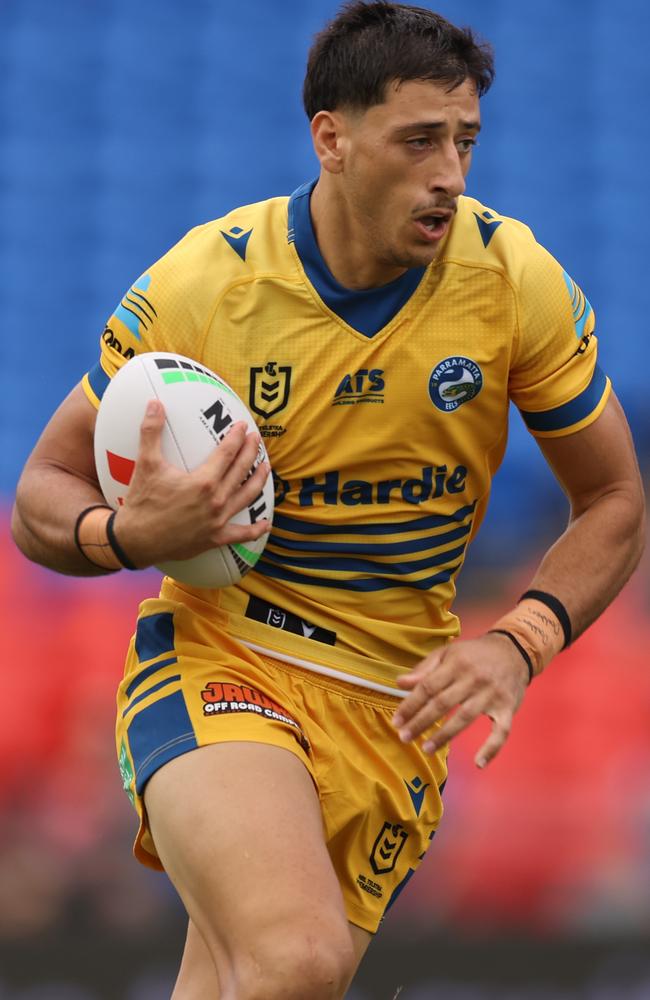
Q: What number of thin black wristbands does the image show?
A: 4